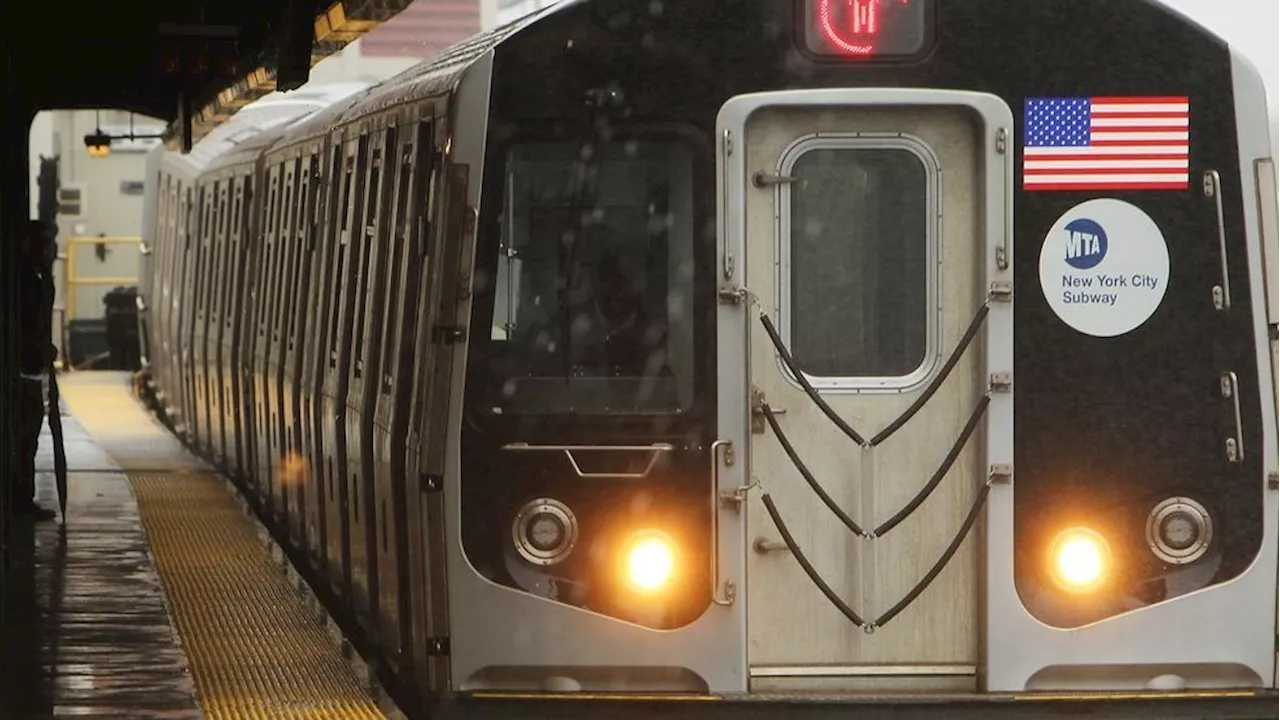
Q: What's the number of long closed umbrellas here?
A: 1